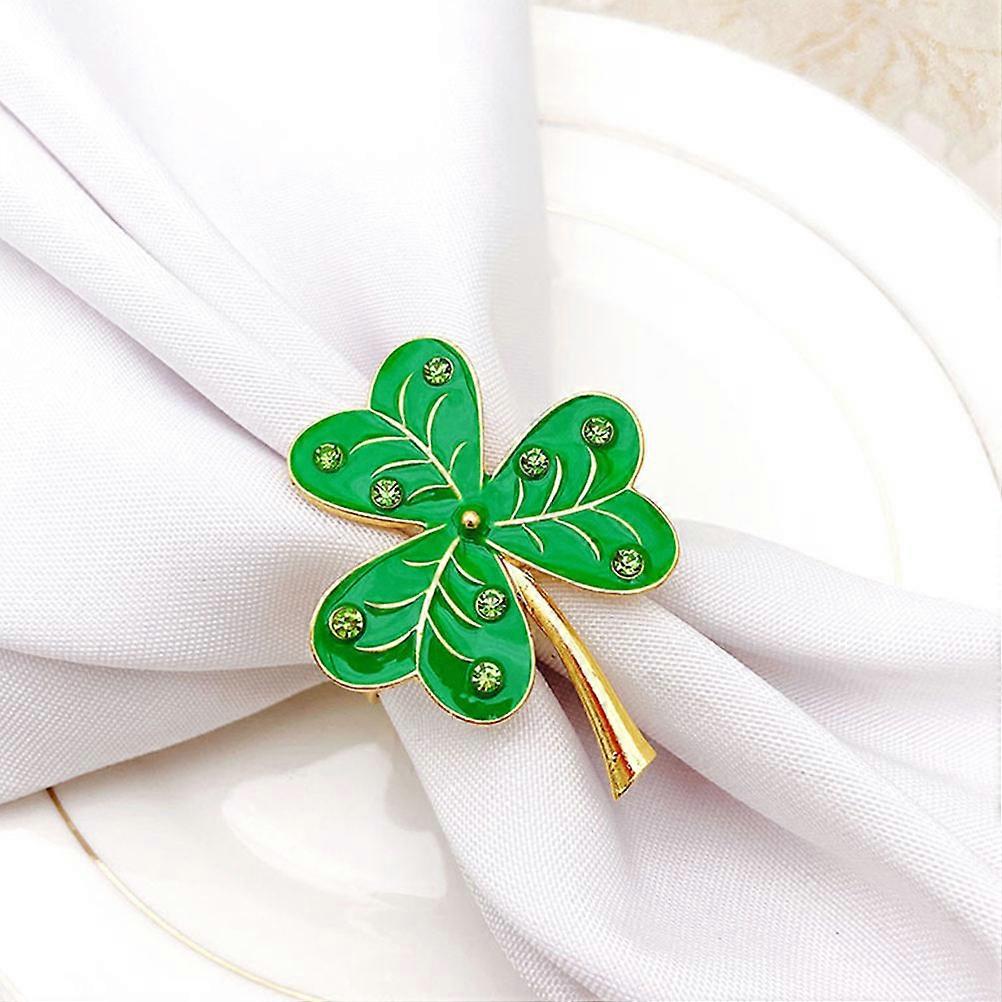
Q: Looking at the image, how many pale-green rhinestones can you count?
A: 9